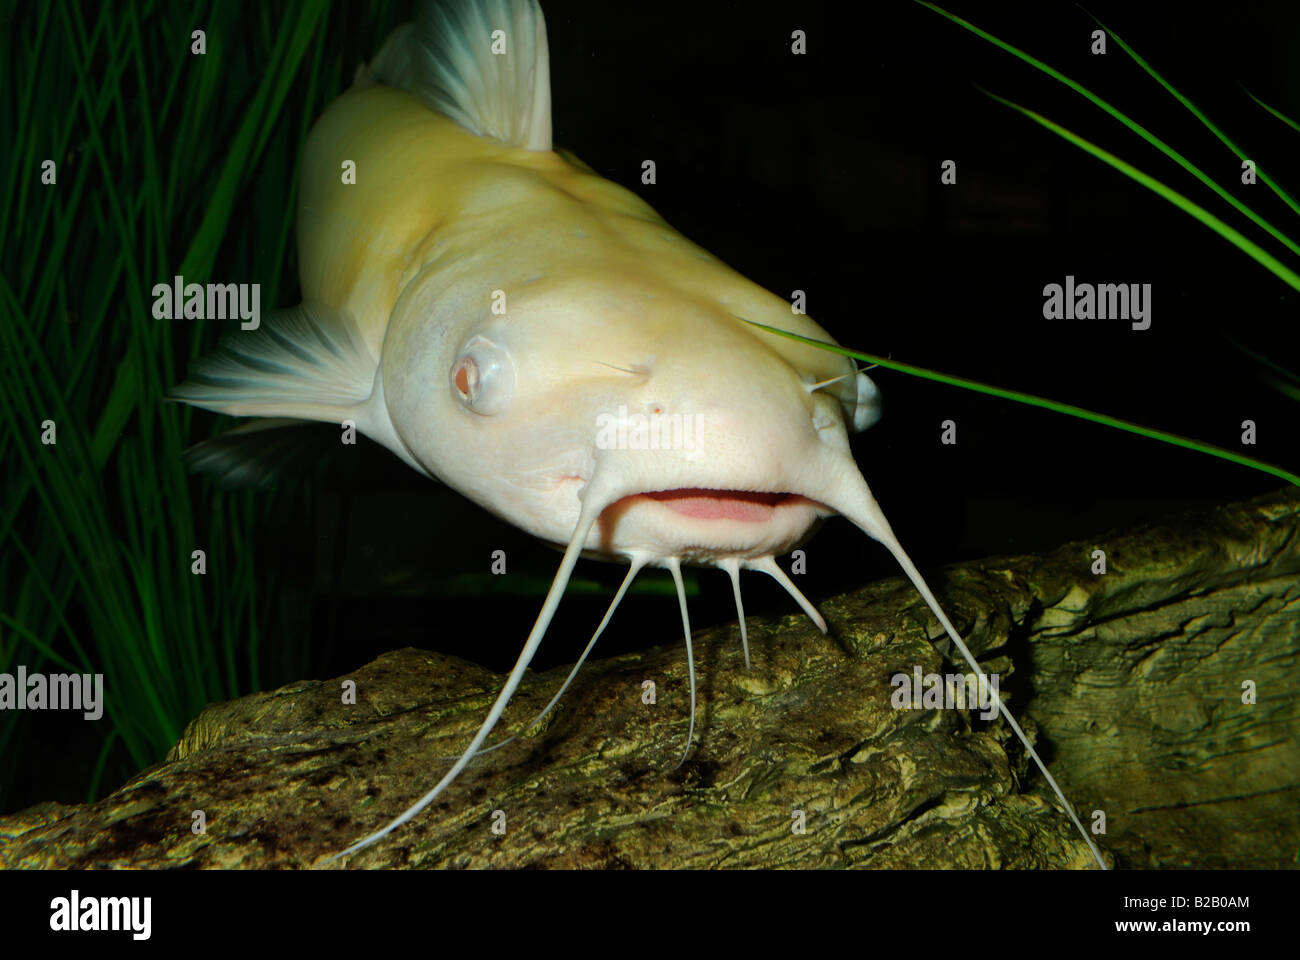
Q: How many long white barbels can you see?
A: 6